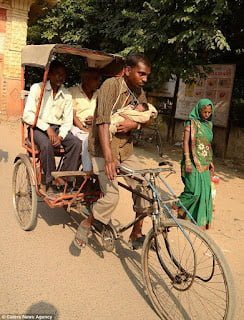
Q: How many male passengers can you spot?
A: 2